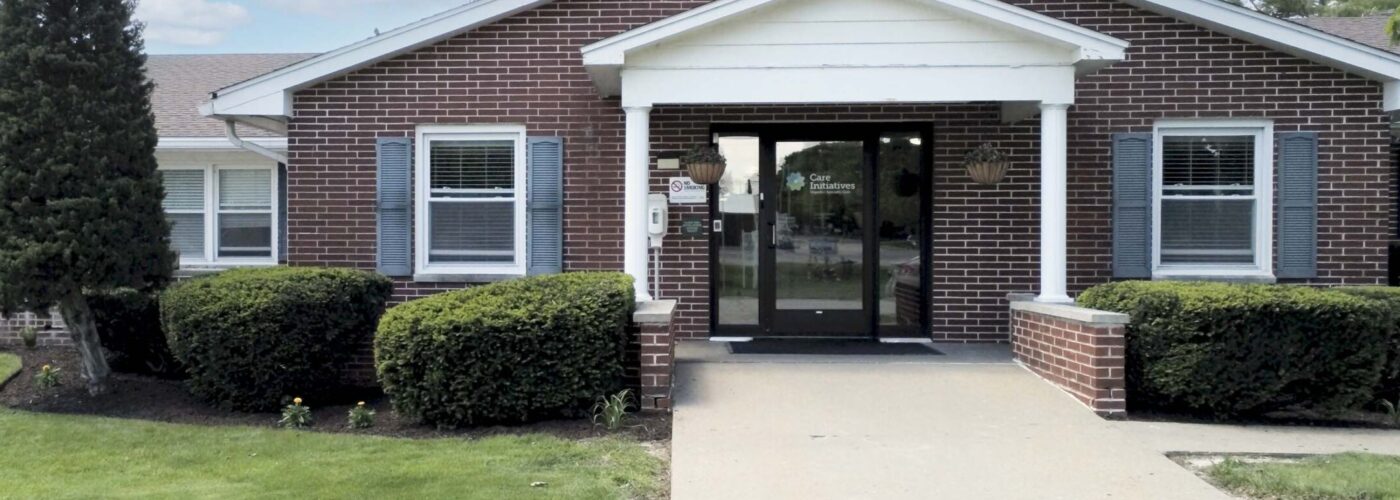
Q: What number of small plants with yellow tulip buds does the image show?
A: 3